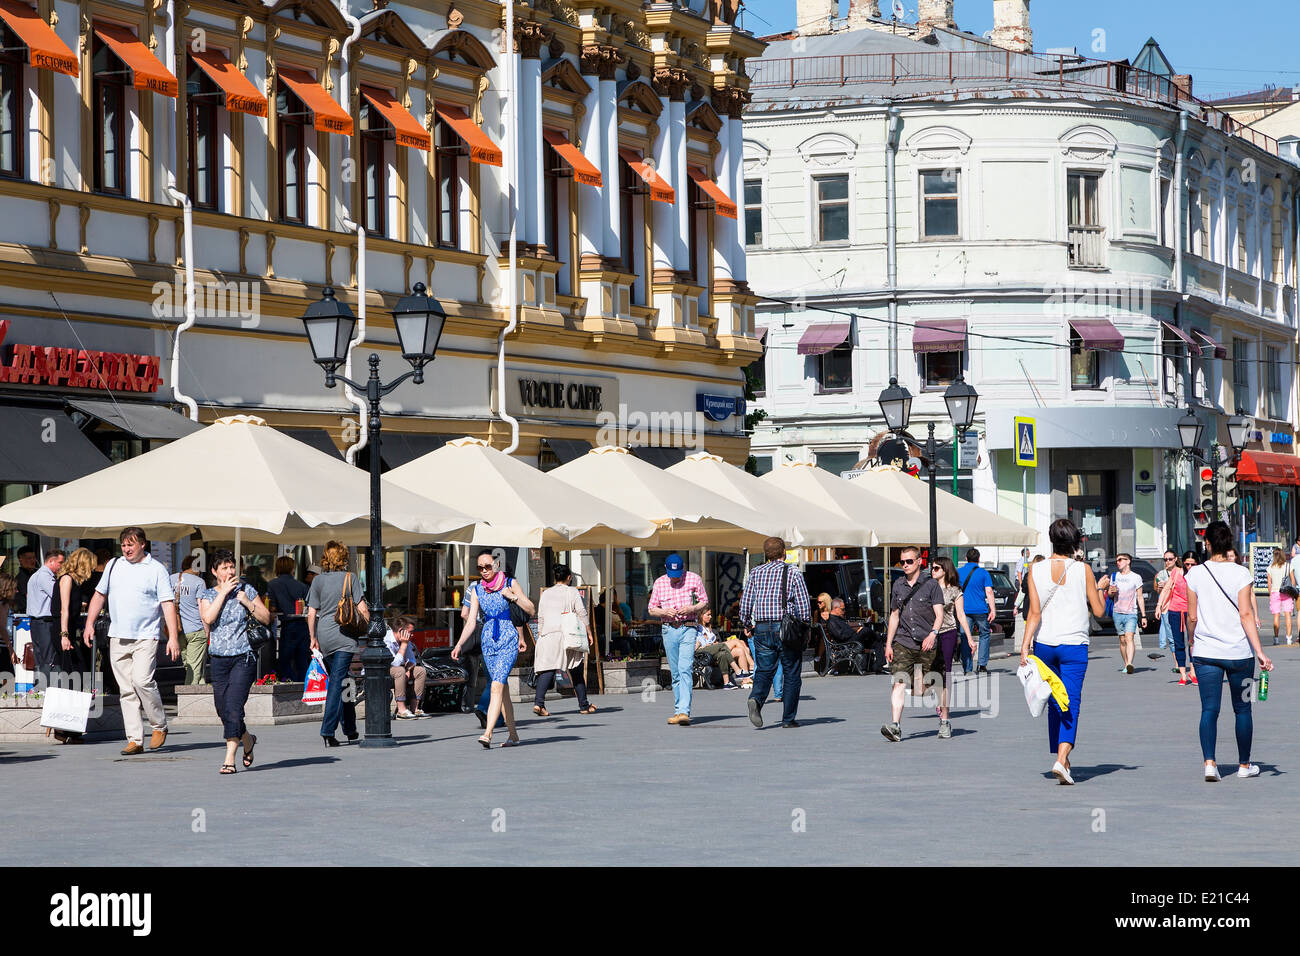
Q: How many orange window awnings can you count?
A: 9